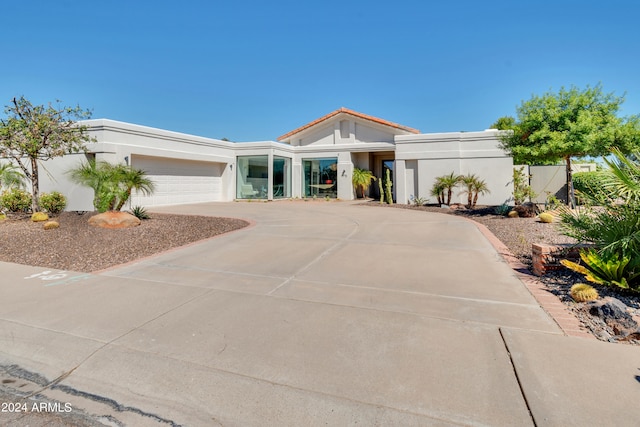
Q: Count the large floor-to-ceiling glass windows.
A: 3